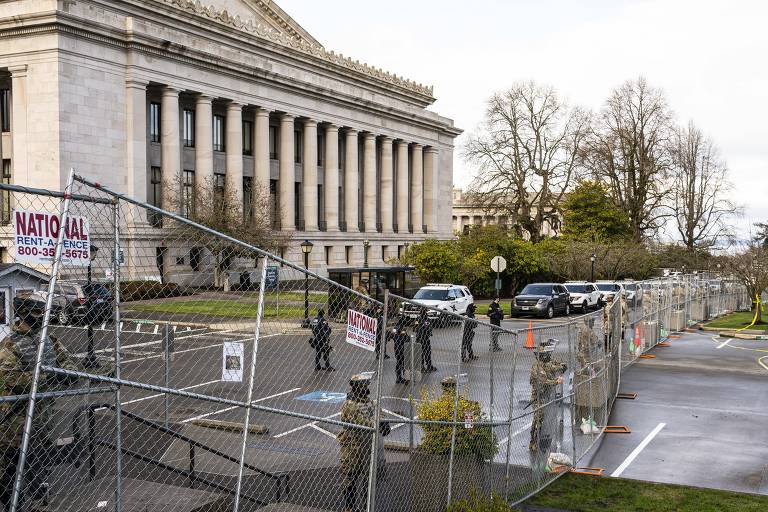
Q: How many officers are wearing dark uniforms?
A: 6